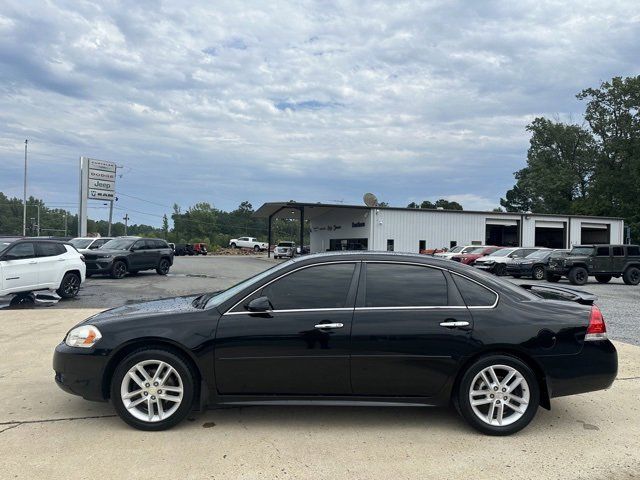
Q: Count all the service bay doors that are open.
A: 3